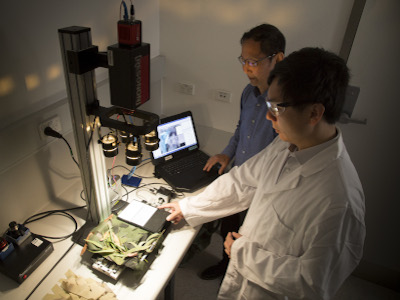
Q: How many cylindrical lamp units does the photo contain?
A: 4